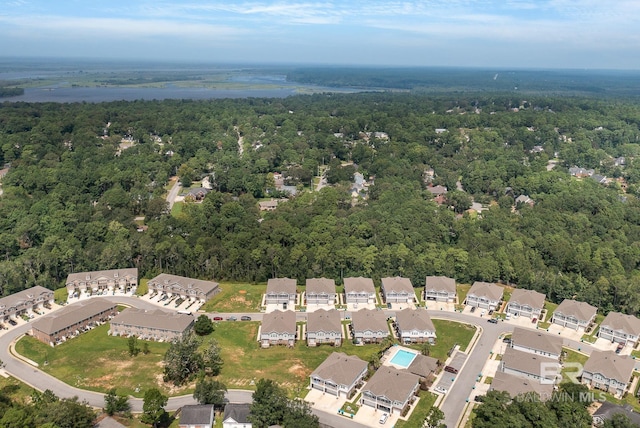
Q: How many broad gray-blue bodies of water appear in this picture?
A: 1